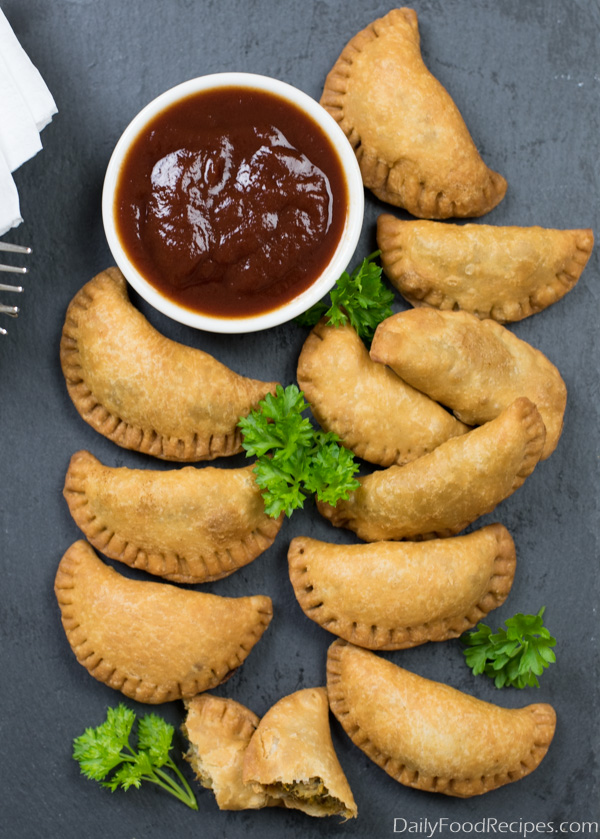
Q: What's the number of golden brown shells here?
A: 11